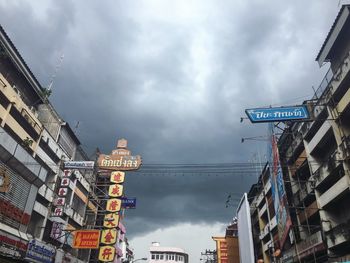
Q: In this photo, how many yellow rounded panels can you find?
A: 6